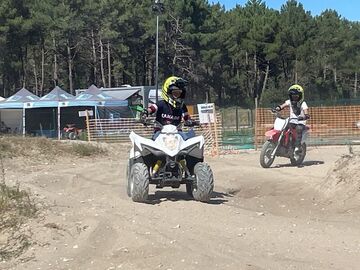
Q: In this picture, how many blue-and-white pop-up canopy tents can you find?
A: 3